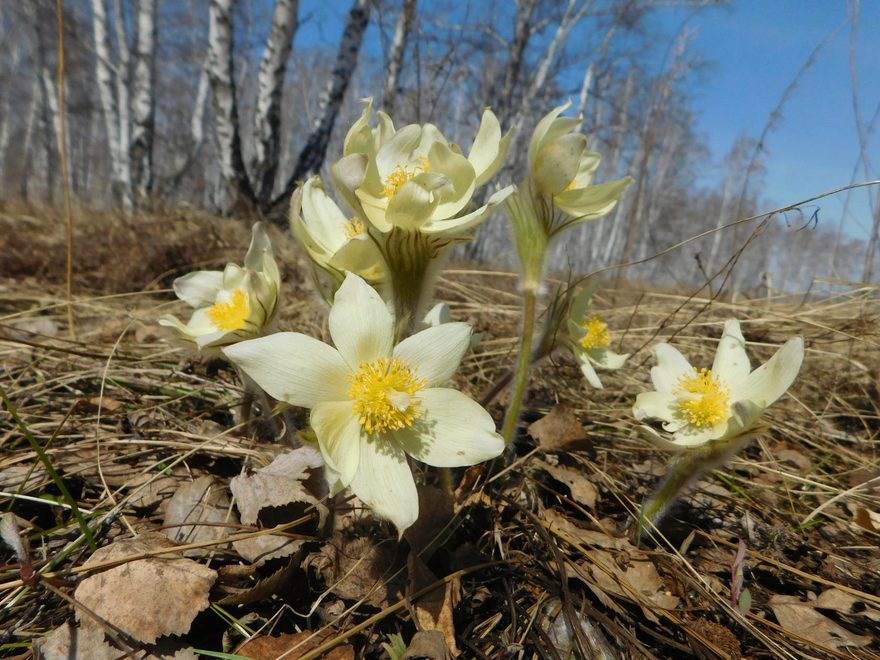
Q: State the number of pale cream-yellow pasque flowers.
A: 7